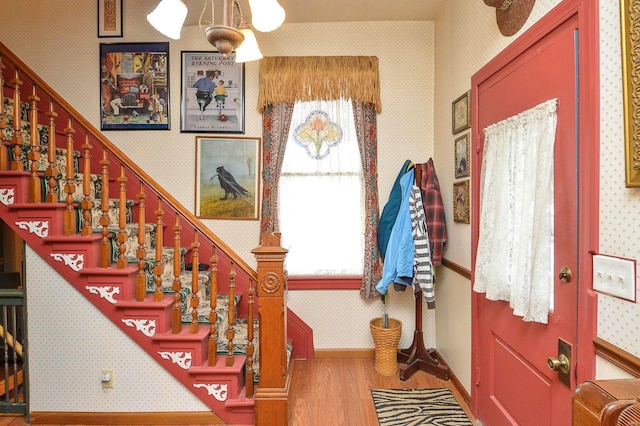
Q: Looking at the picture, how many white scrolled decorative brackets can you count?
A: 7